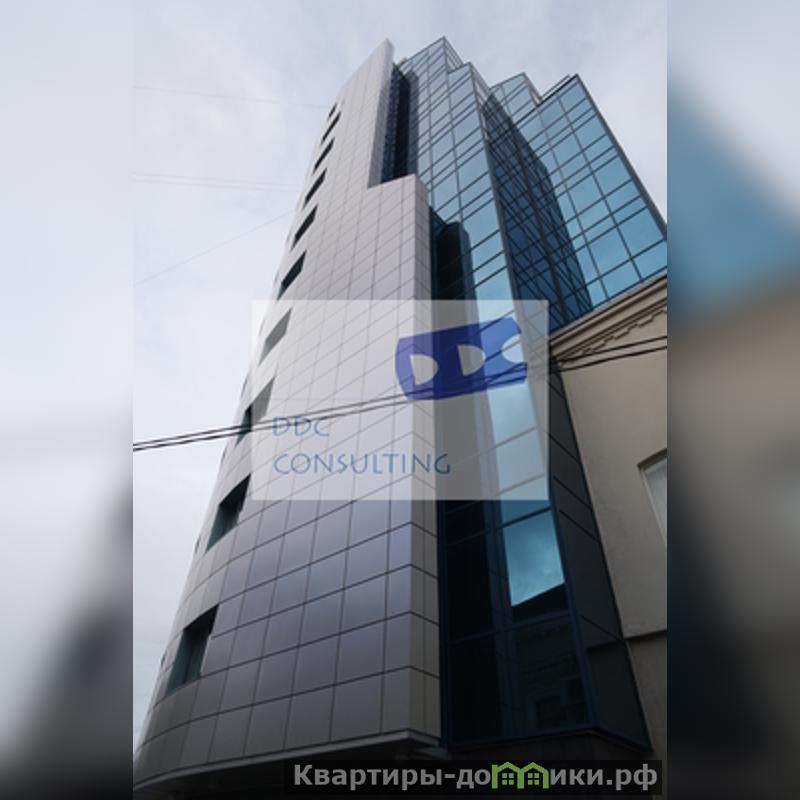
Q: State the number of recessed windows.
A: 10